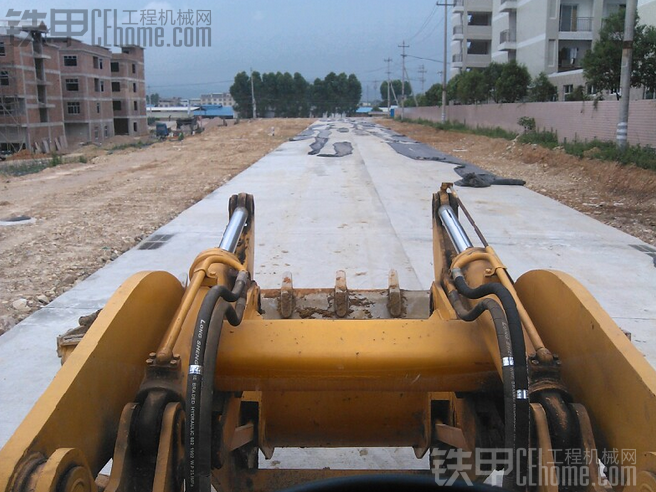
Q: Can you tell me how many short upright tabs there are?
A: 3